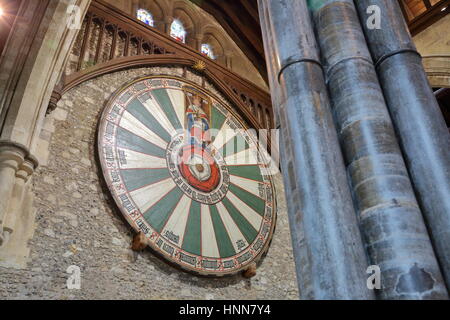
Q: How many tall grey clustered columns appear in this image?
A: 3